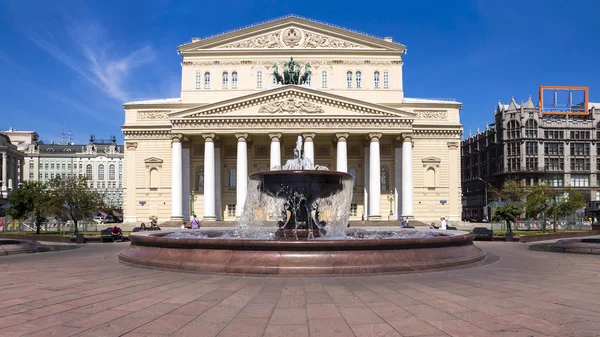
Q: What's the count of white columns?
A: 8